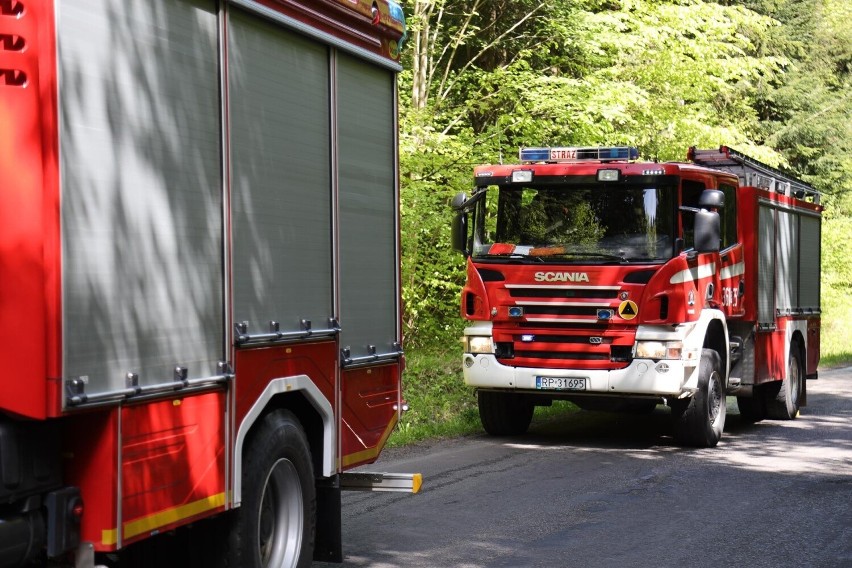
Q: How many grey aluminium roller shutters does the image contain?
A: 6